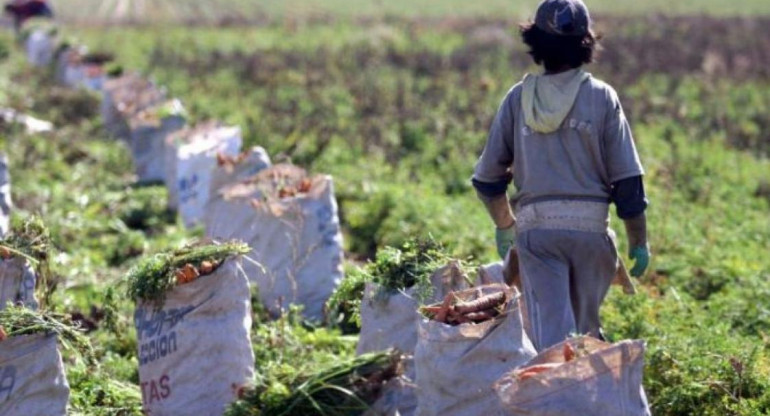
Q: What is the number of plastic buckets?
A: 0